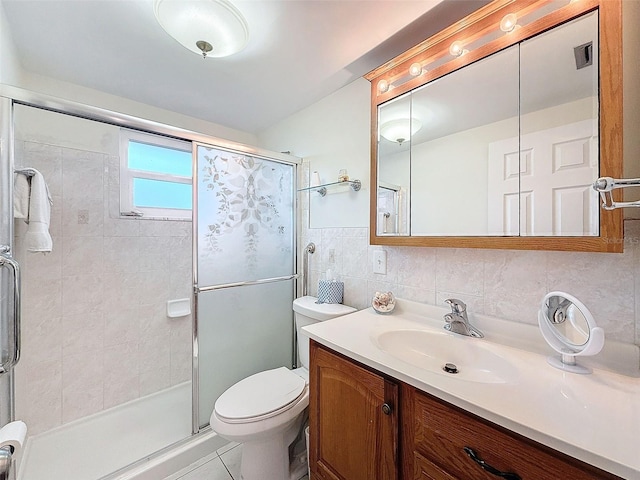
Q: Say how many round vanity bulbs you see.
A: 4